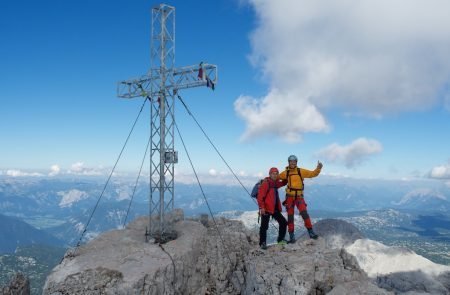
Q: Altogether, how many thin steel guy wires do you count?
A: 4